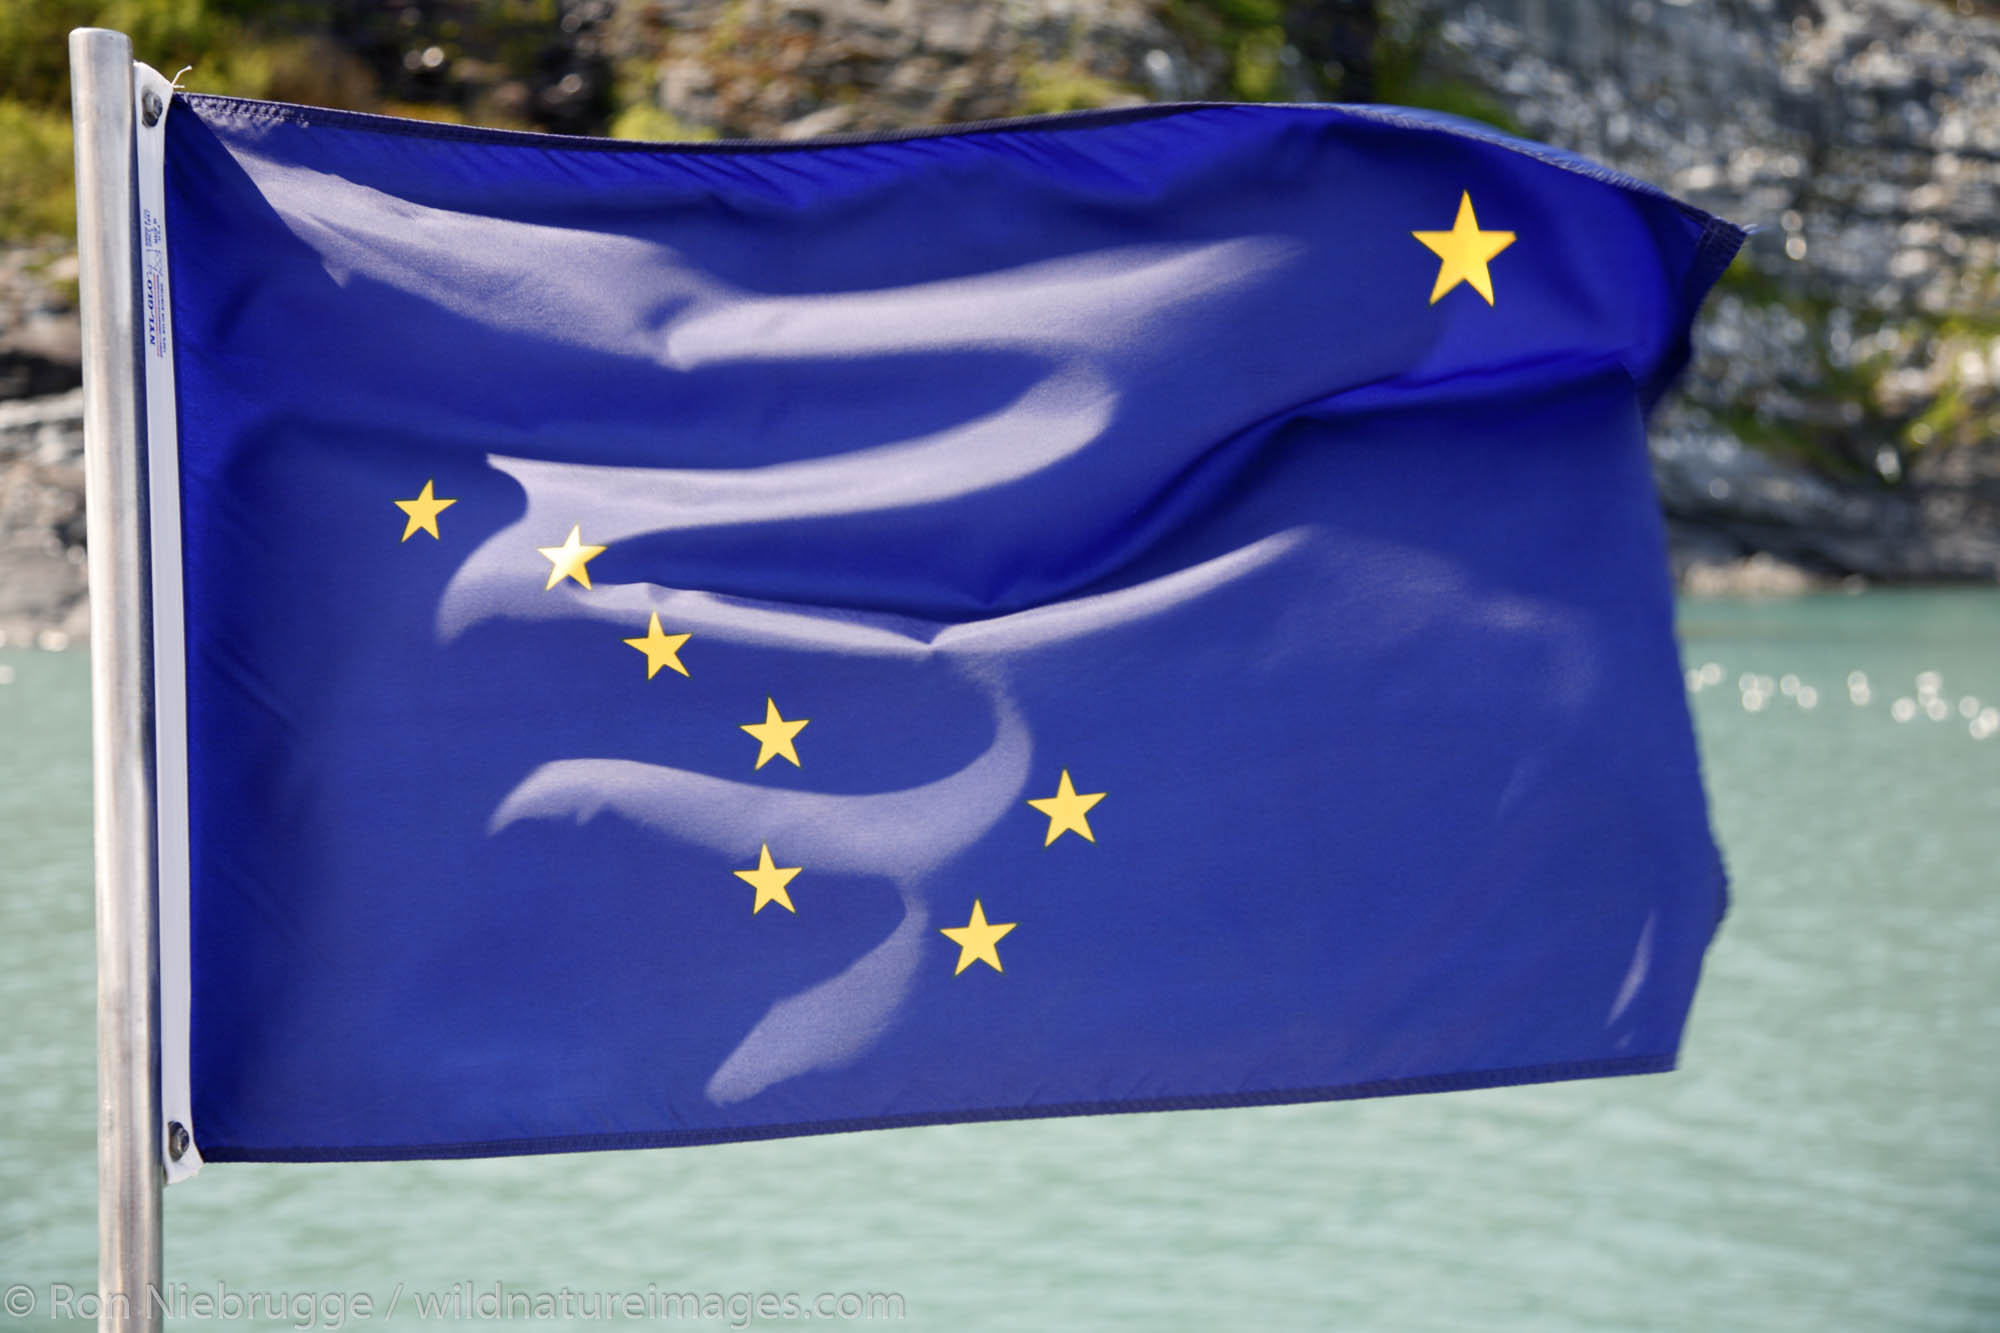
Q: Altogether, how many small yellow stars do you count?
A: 7